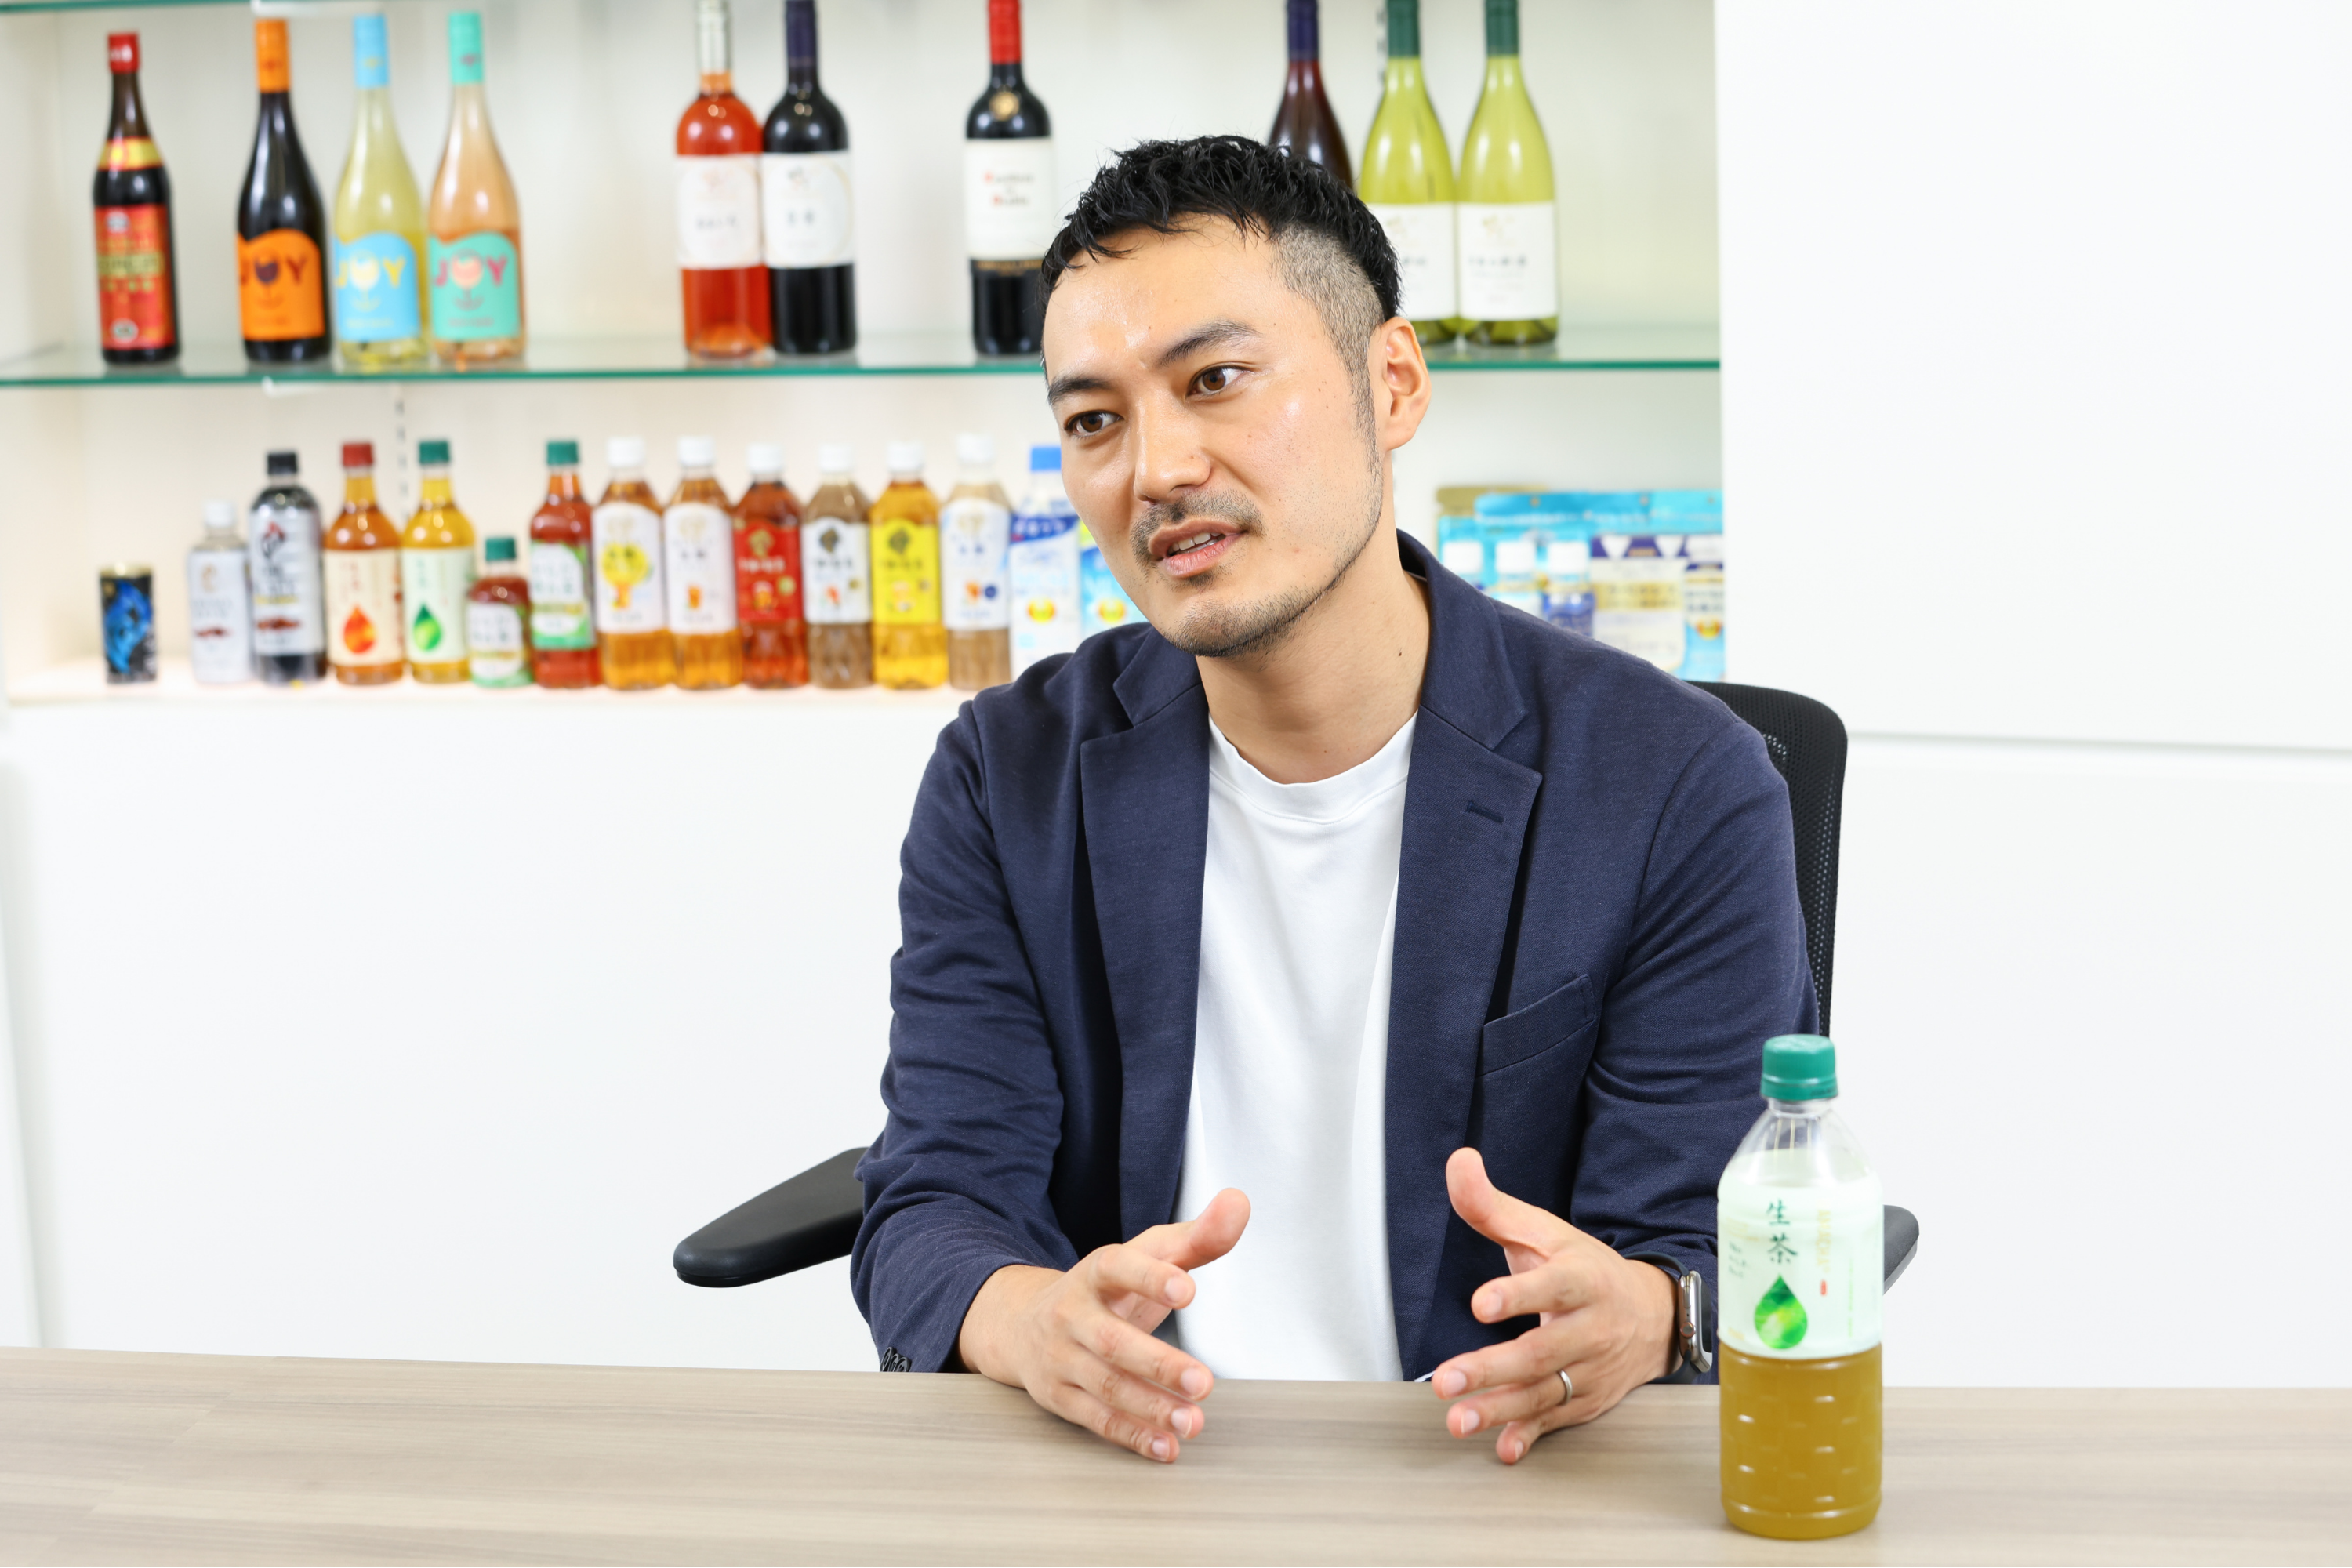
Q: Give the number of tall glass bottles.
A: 10